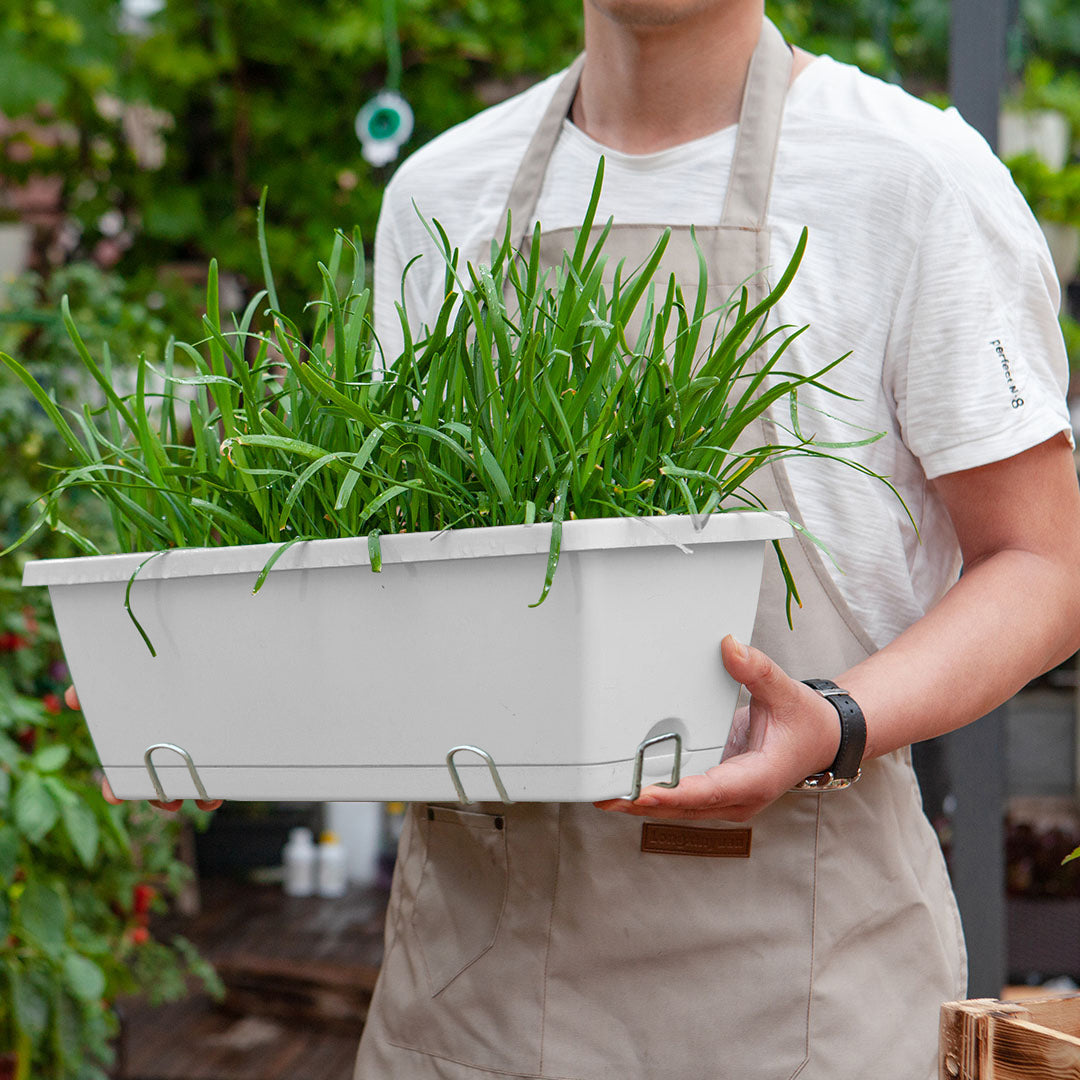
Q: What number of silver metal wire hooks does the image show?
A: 3